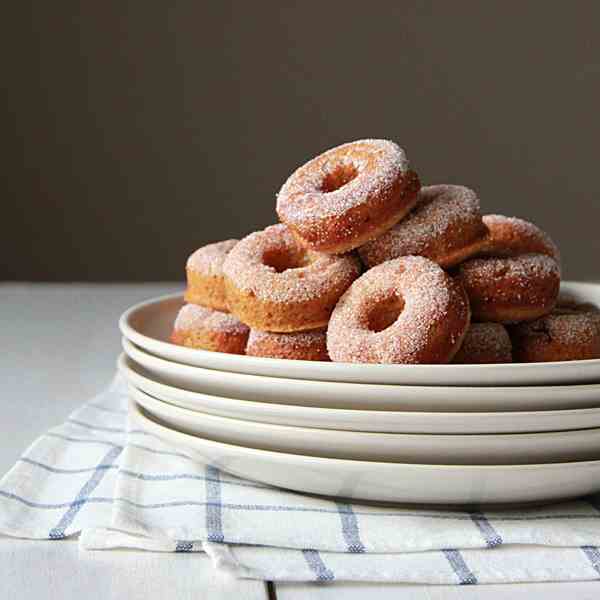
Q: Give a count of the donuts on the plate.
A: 11